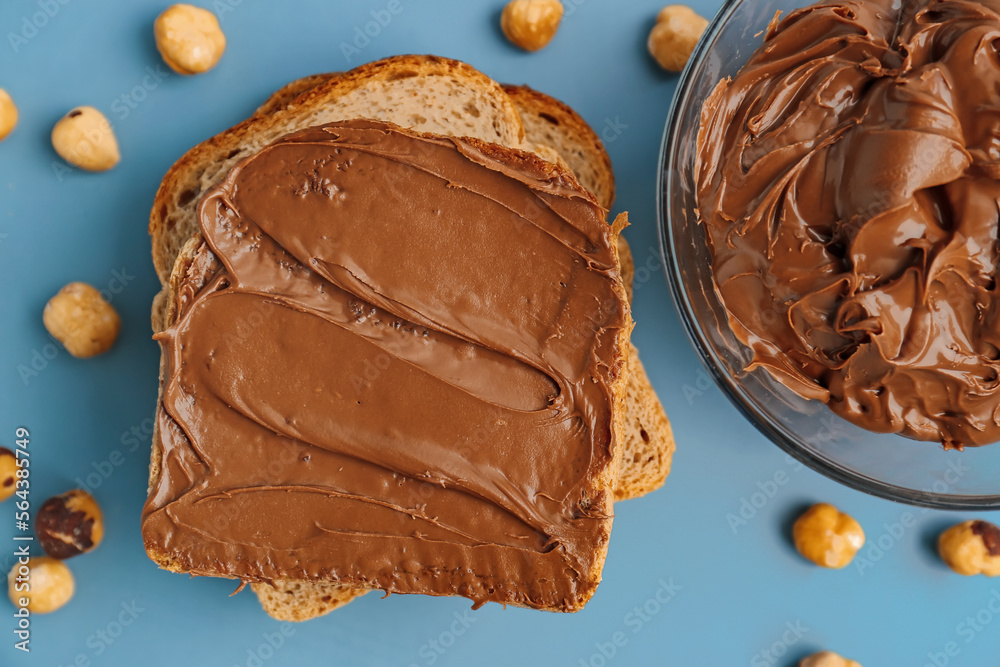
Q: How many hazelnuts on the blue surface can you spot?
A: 12